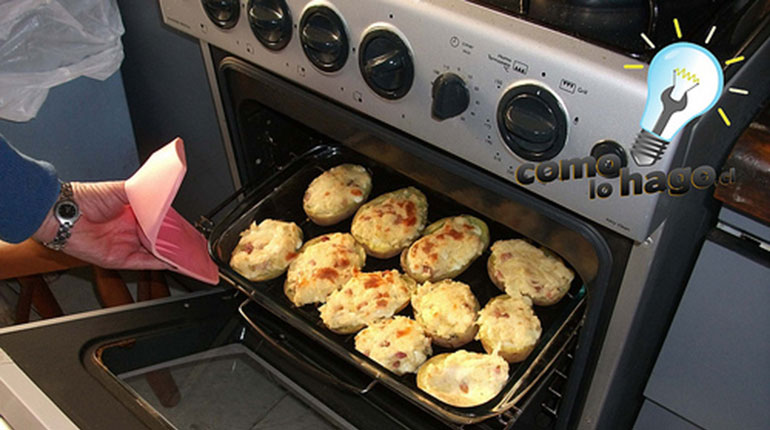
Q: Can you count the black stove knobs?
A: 7